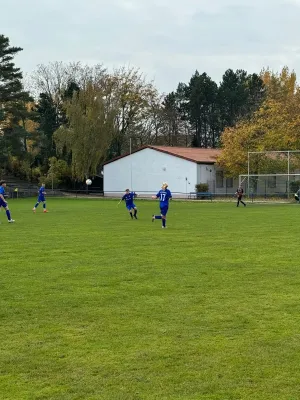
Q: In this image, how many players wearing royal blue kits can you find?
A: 4